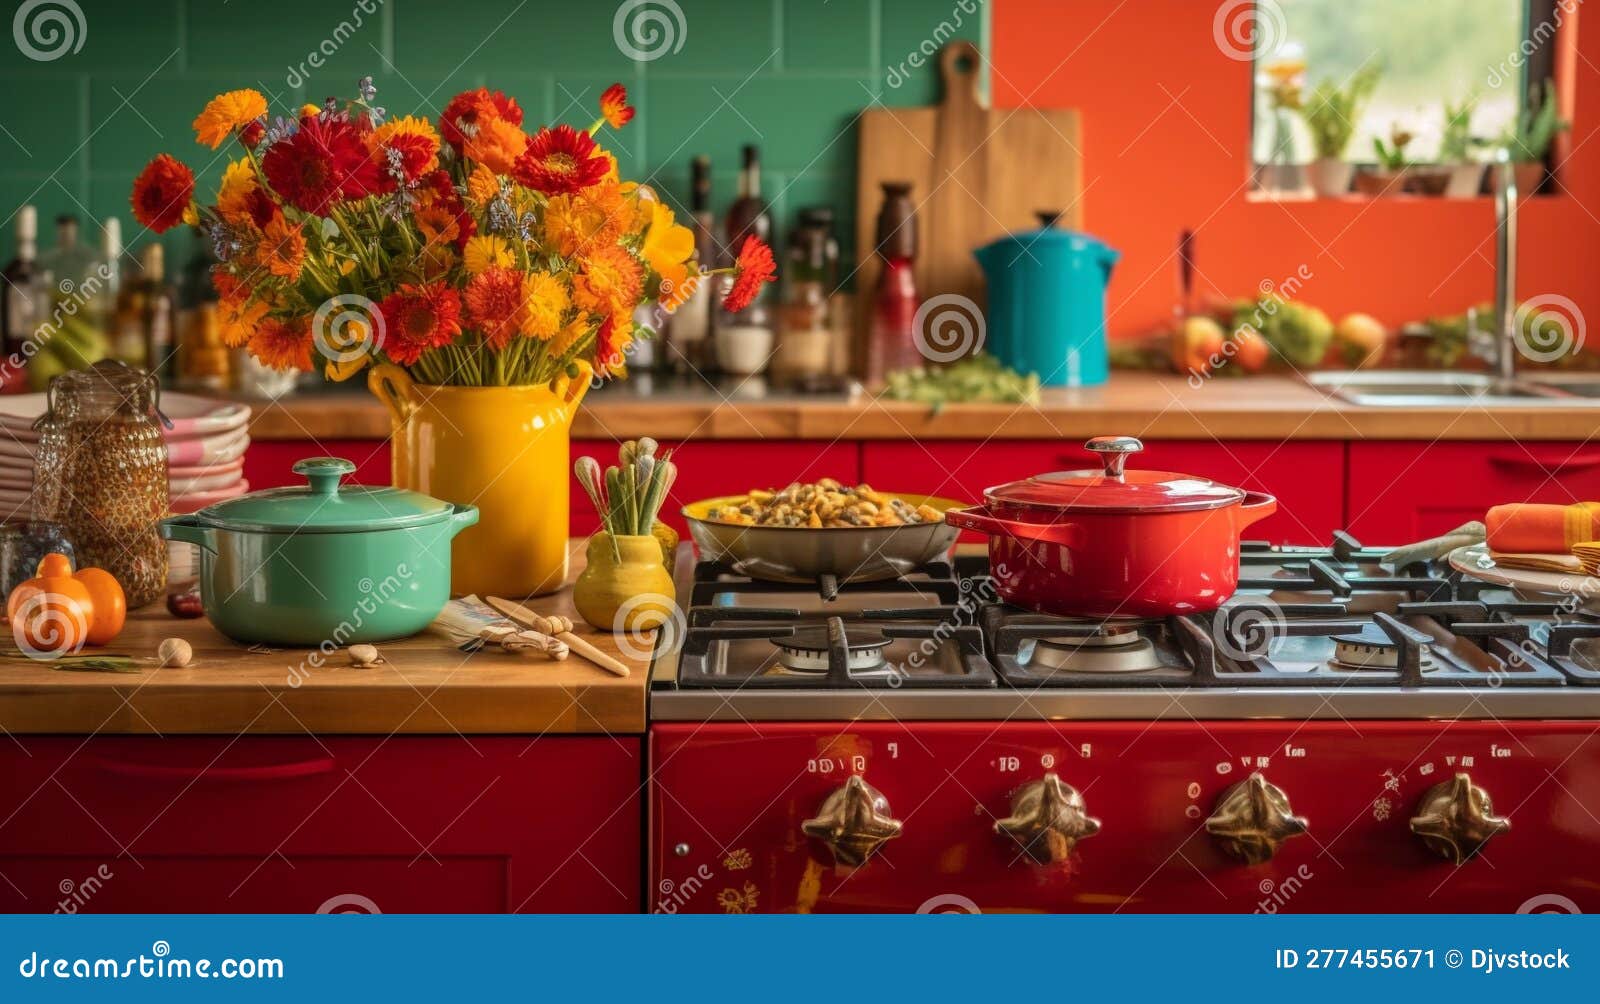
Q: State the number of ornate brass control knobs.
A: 4